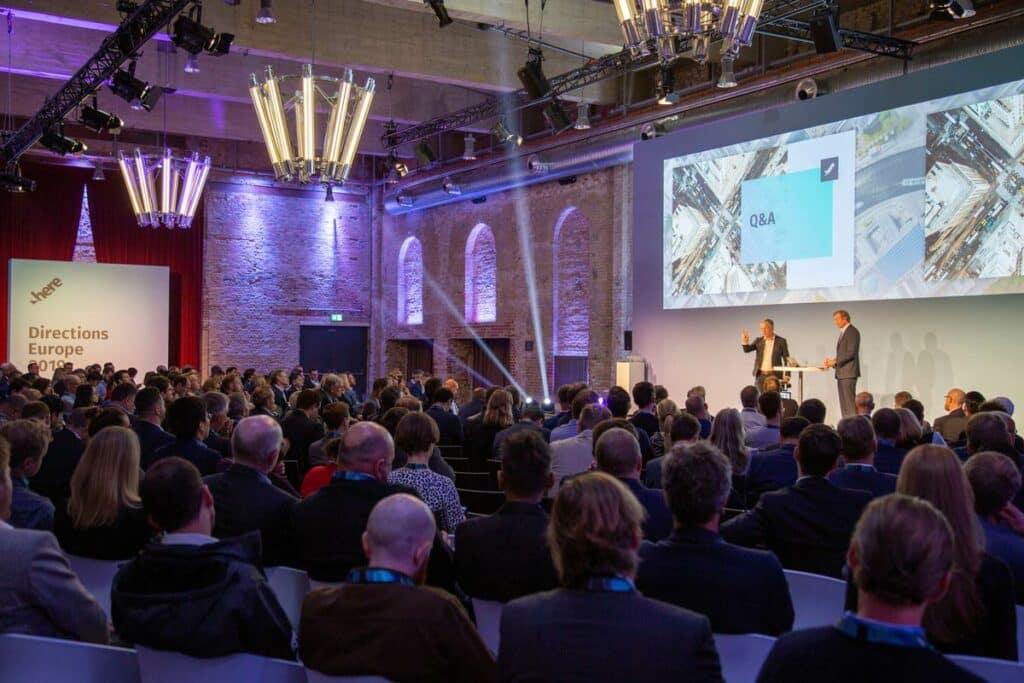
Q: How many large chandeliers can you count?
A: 3